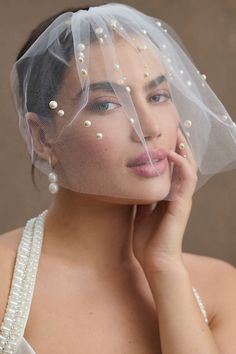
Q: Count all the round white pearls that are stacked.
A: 2